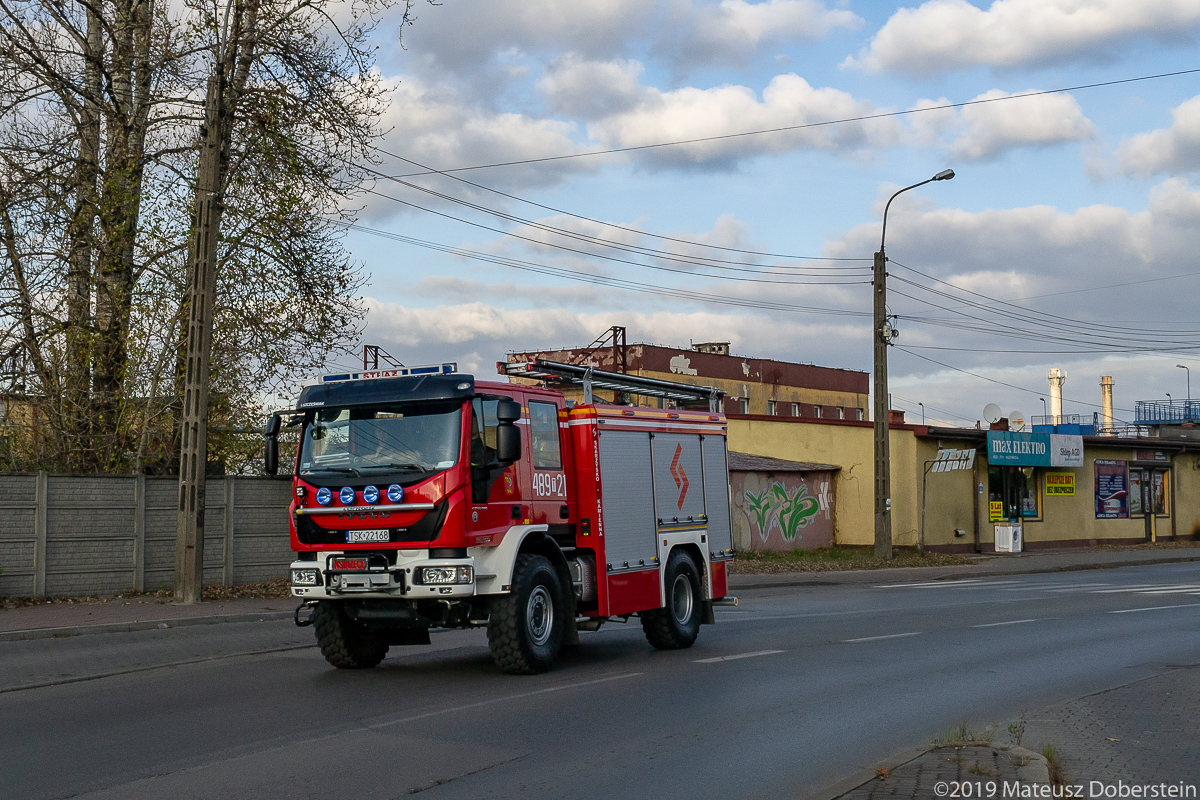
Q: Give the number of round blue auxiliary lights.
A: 4